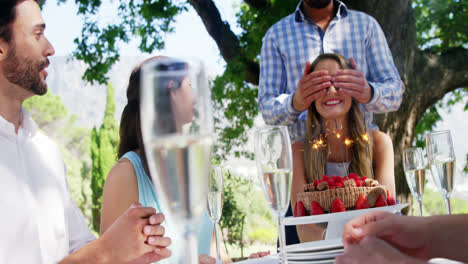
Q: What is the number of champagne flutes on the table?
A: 5